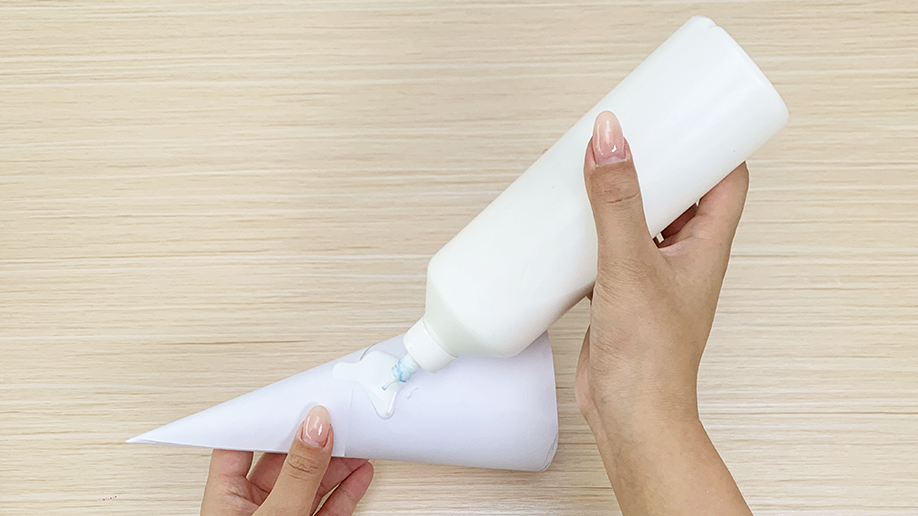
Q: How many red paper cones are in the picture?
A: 0